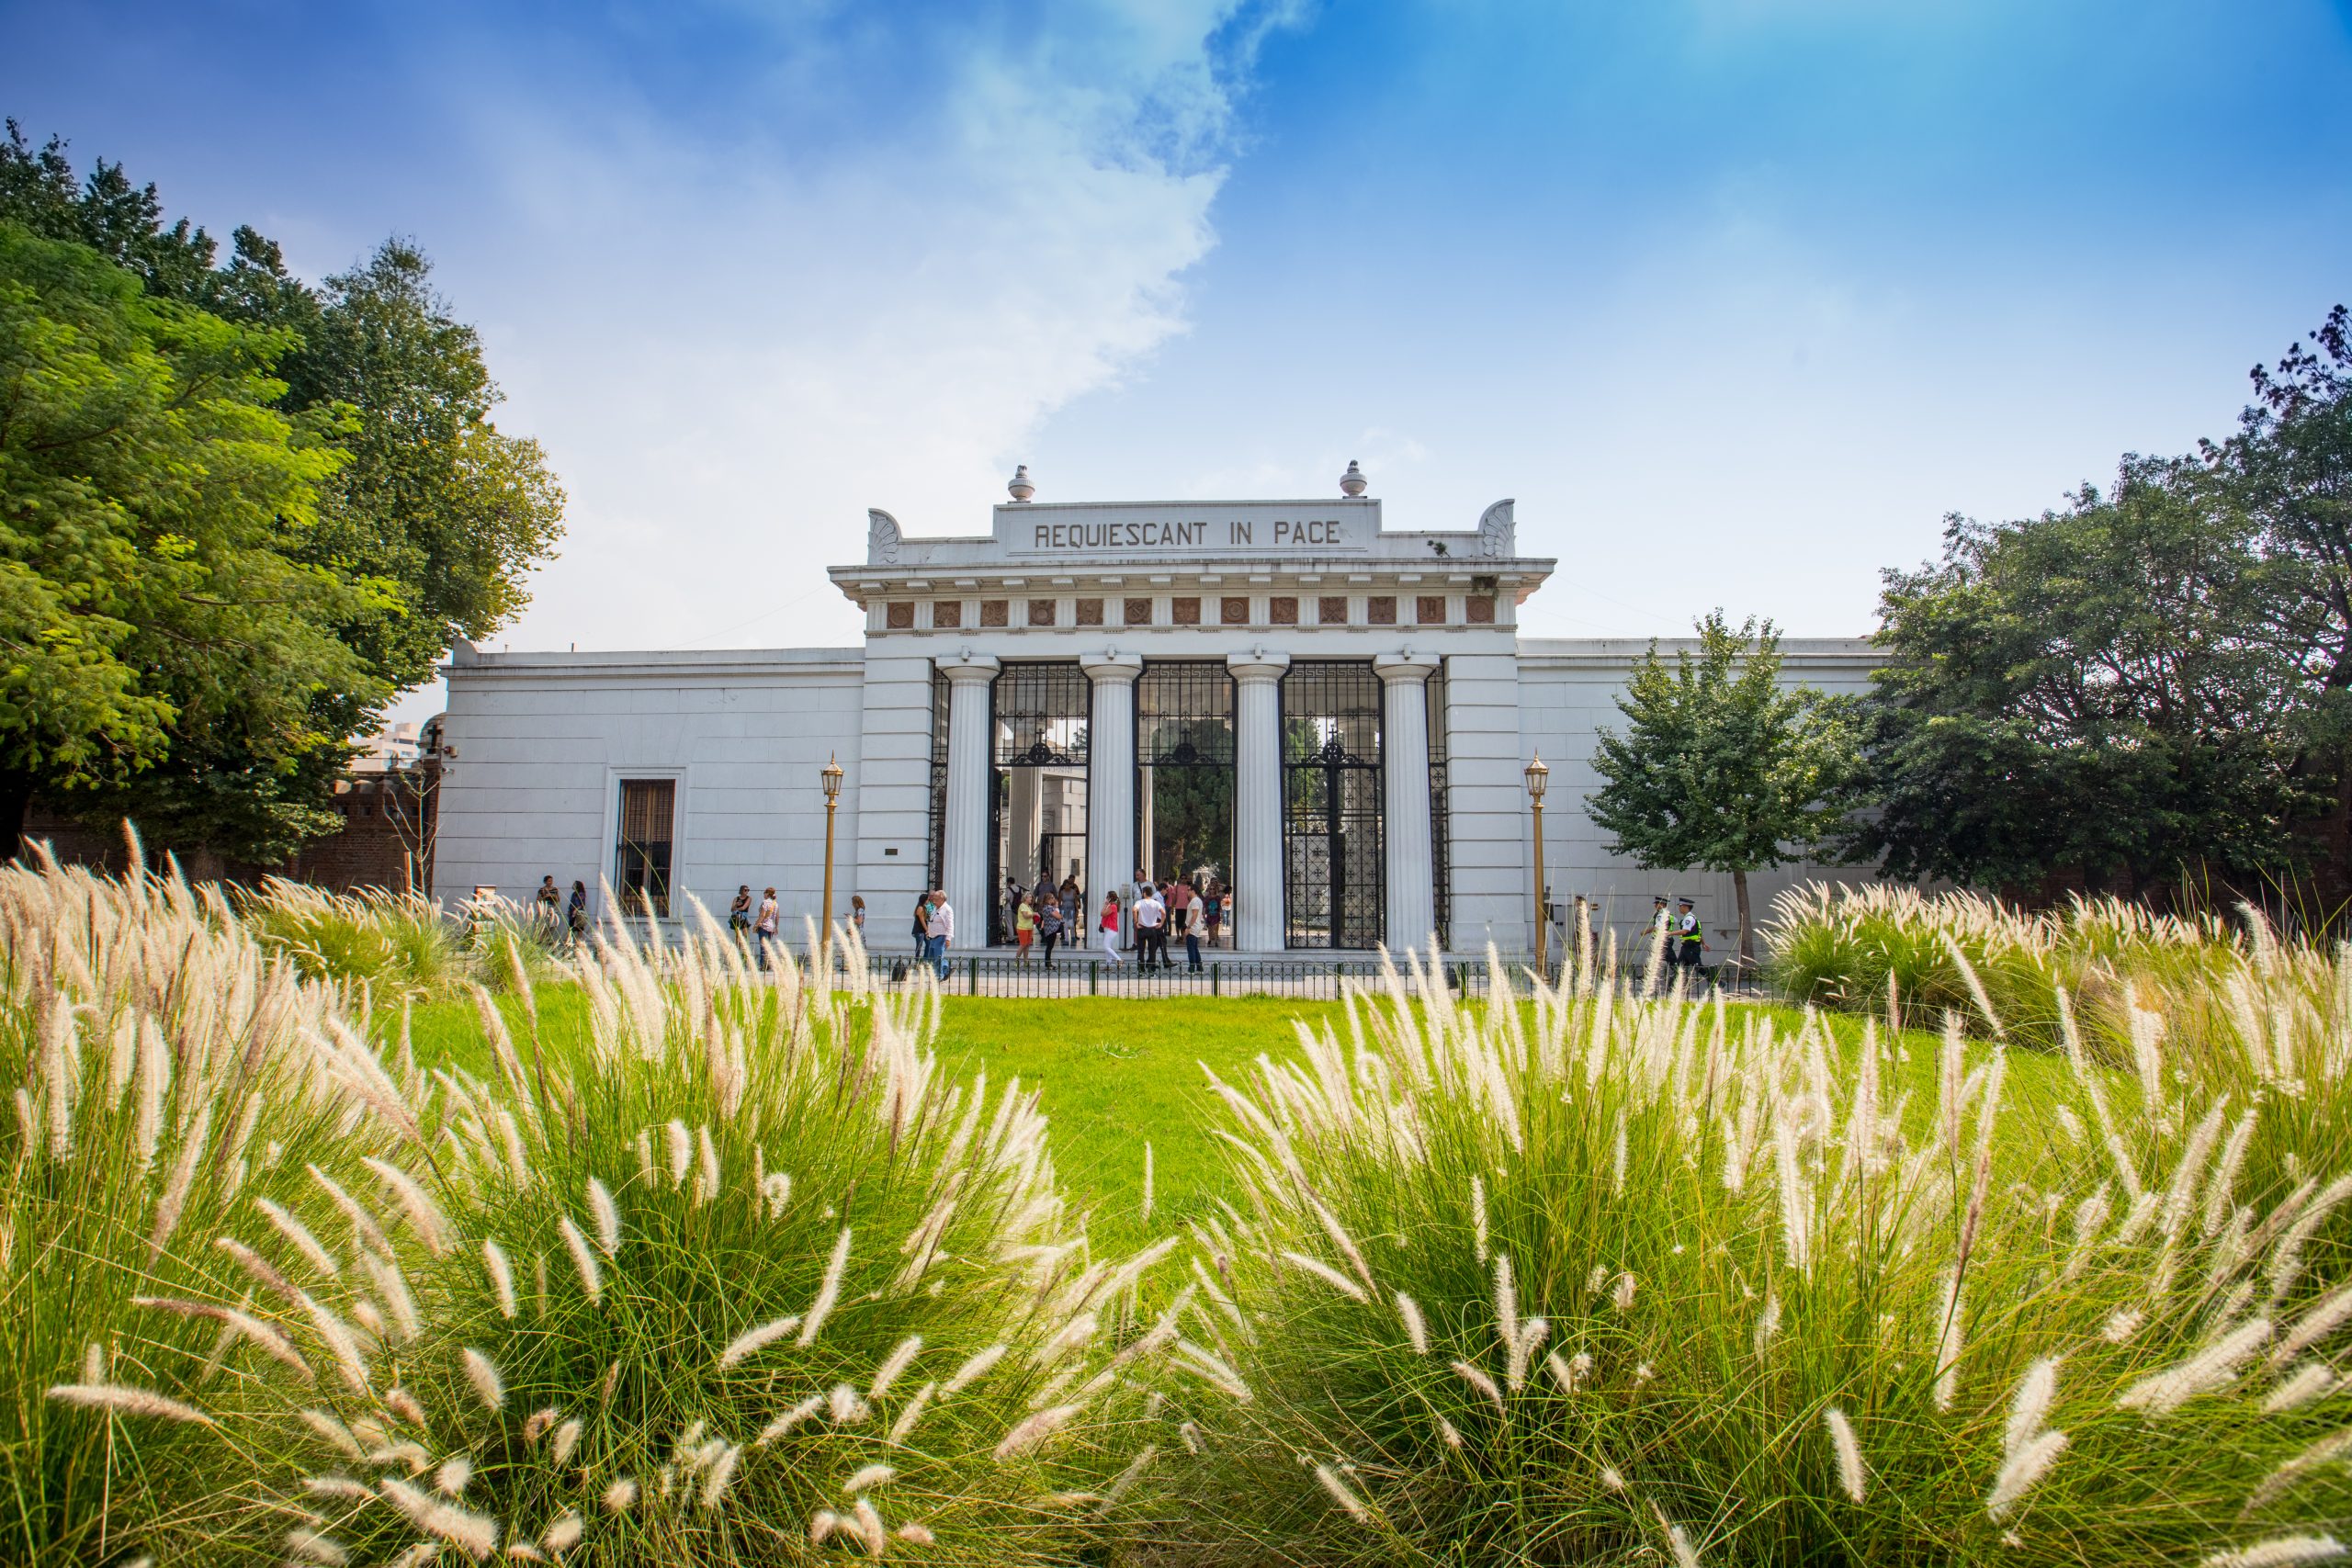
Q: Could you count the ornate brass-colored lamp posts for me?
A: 2